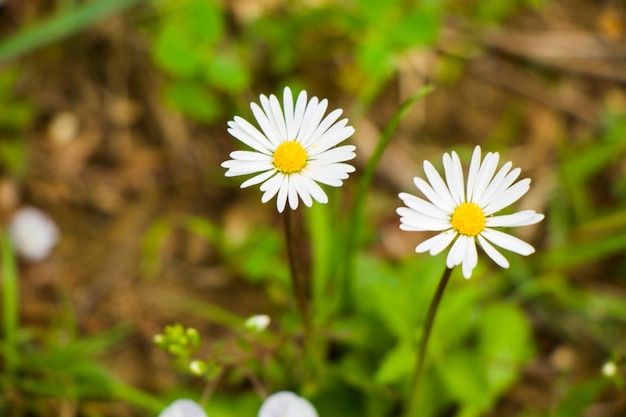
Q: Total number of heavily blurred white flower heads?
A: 3